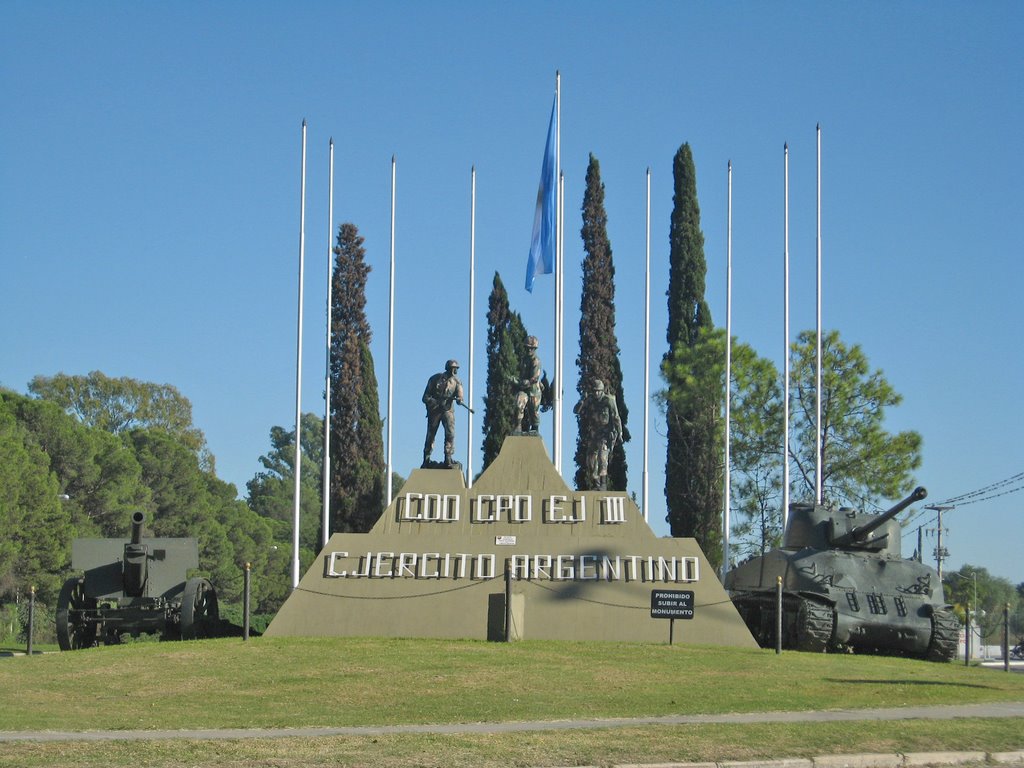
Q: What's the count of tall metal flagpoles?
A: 10